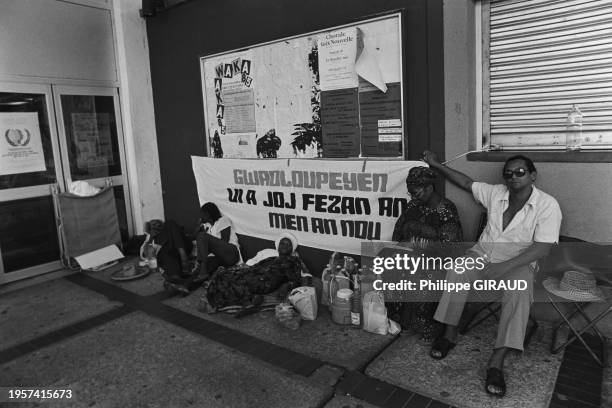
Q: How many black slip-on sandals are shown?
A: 2